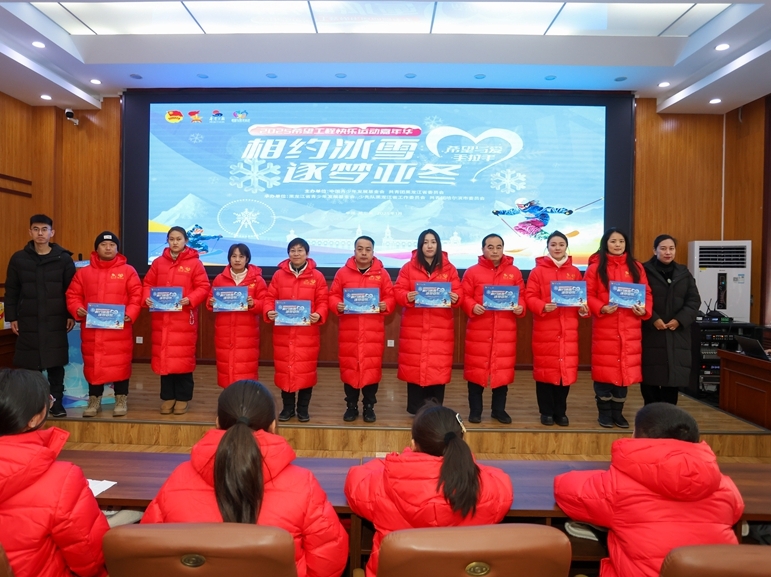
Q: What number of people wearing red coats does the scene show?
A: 13